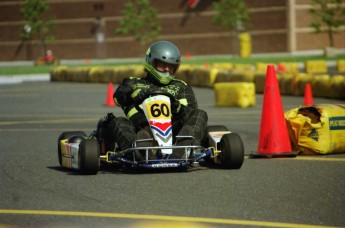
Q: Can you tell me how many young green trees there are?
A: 4